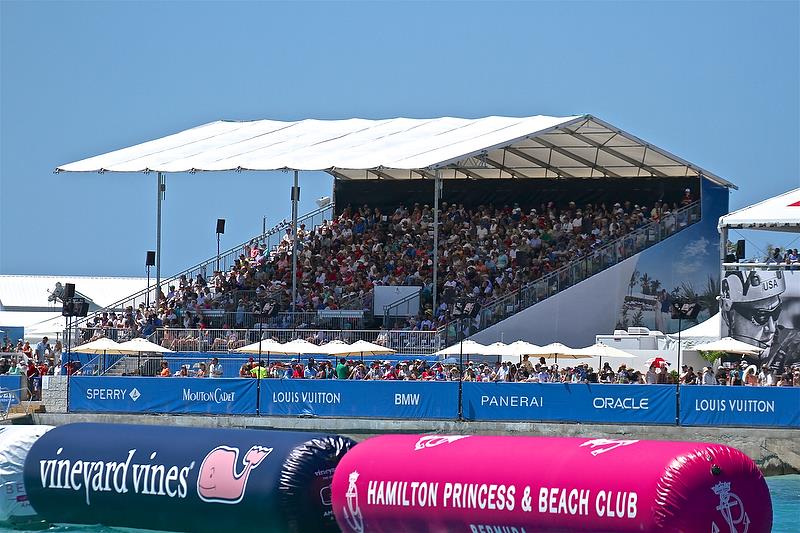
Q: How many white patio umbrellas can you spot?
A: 12